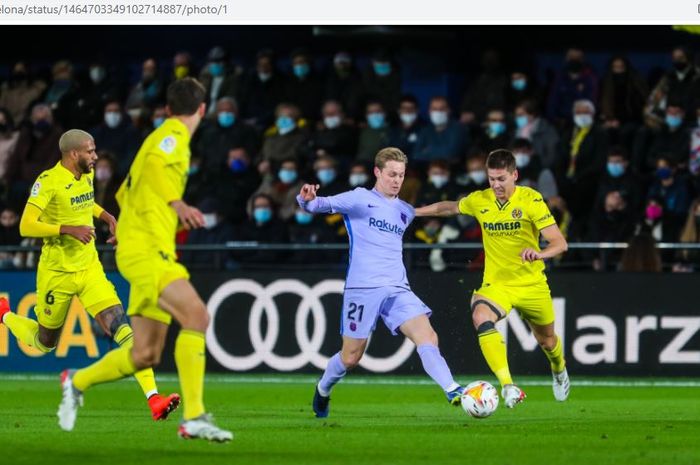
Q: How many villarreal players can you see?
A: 3